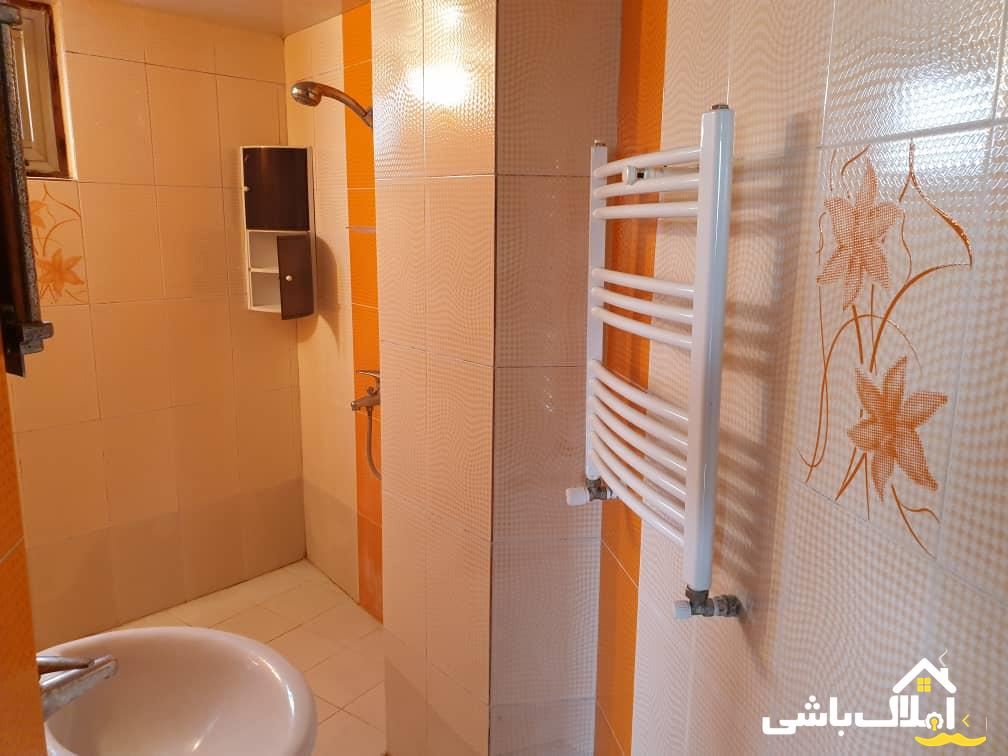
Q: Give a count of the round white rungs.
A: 12